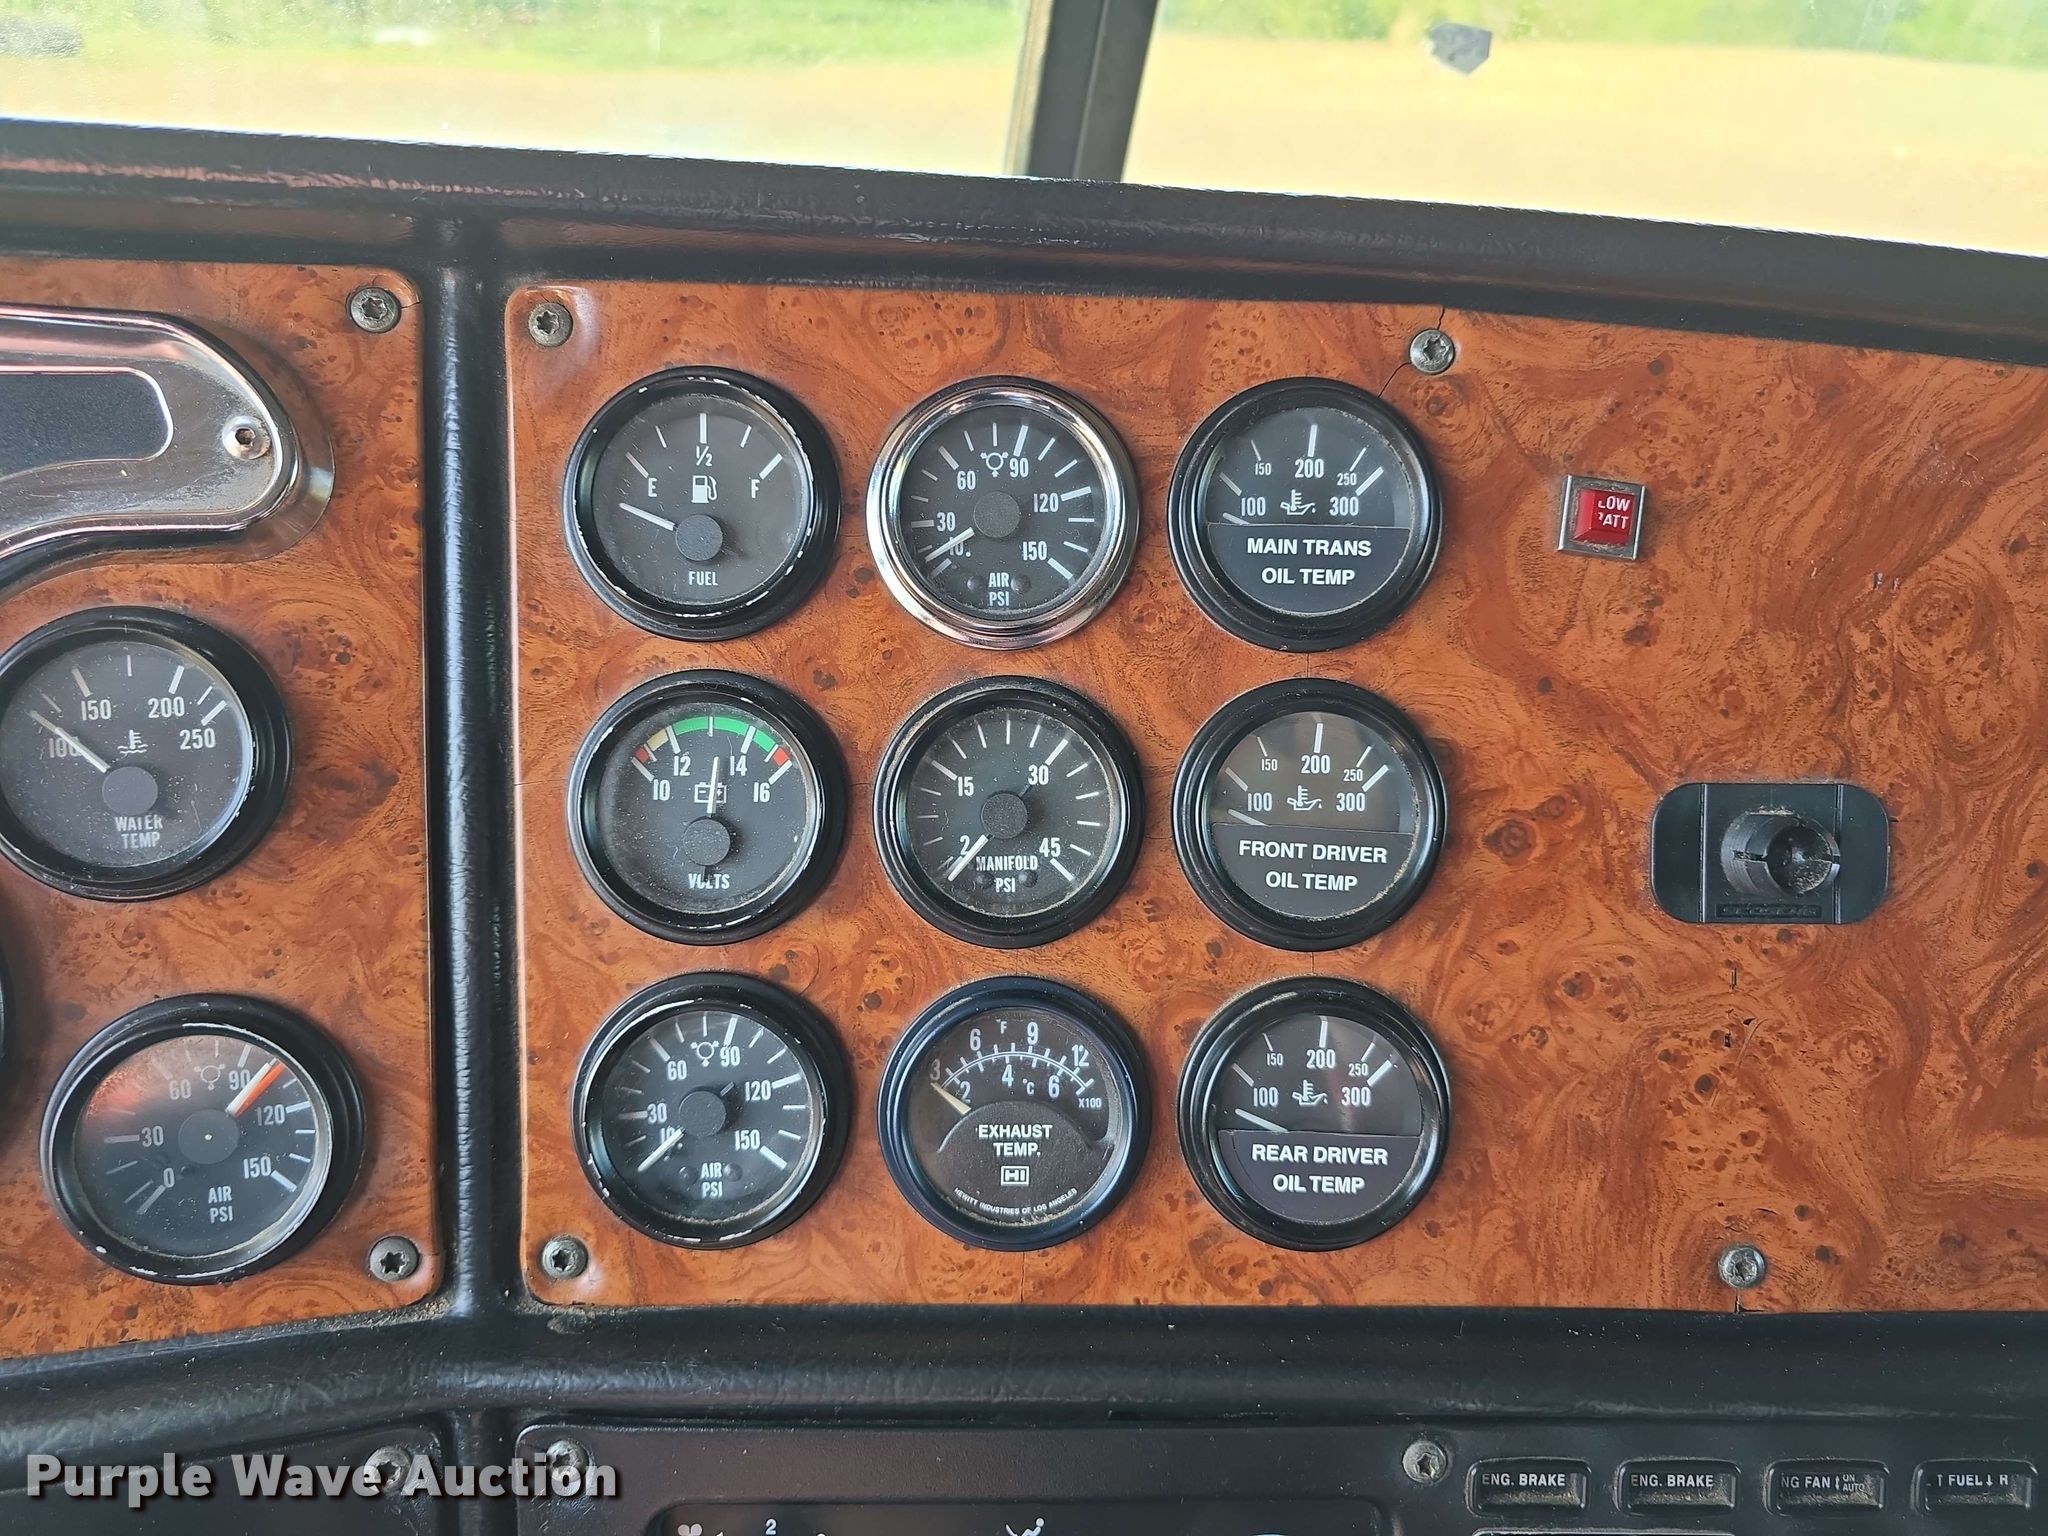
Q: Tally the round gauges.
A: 11